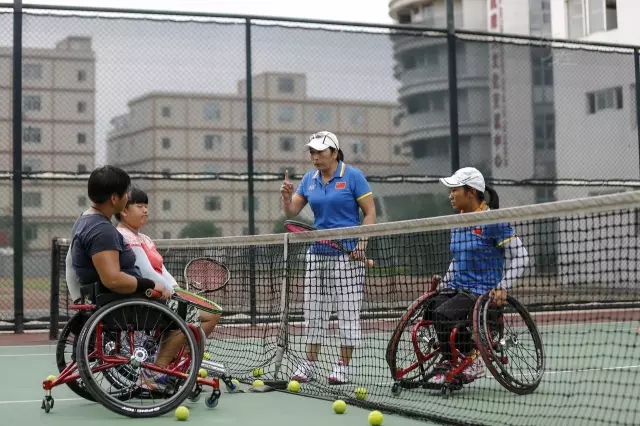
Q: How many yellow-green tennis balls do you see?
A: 11